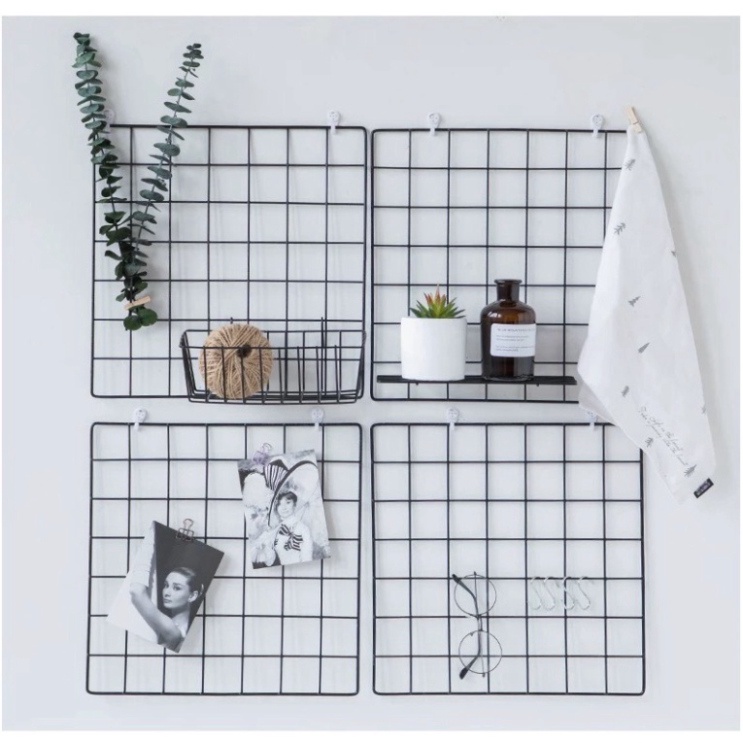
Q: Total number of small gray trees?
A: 9